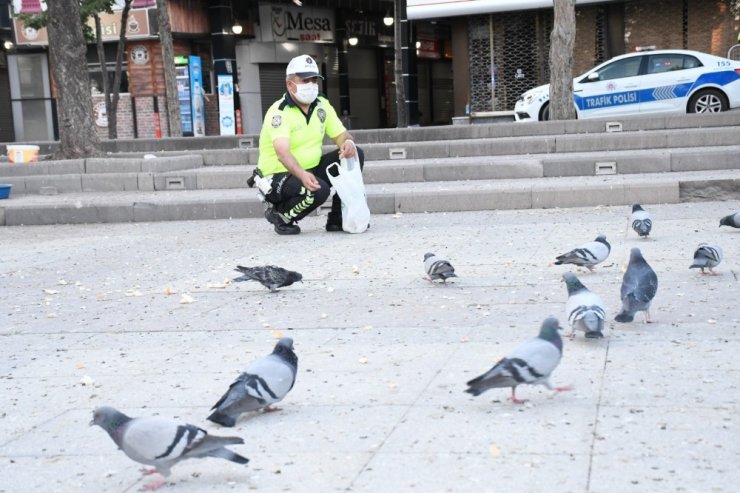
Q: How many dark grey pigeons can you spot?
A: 2